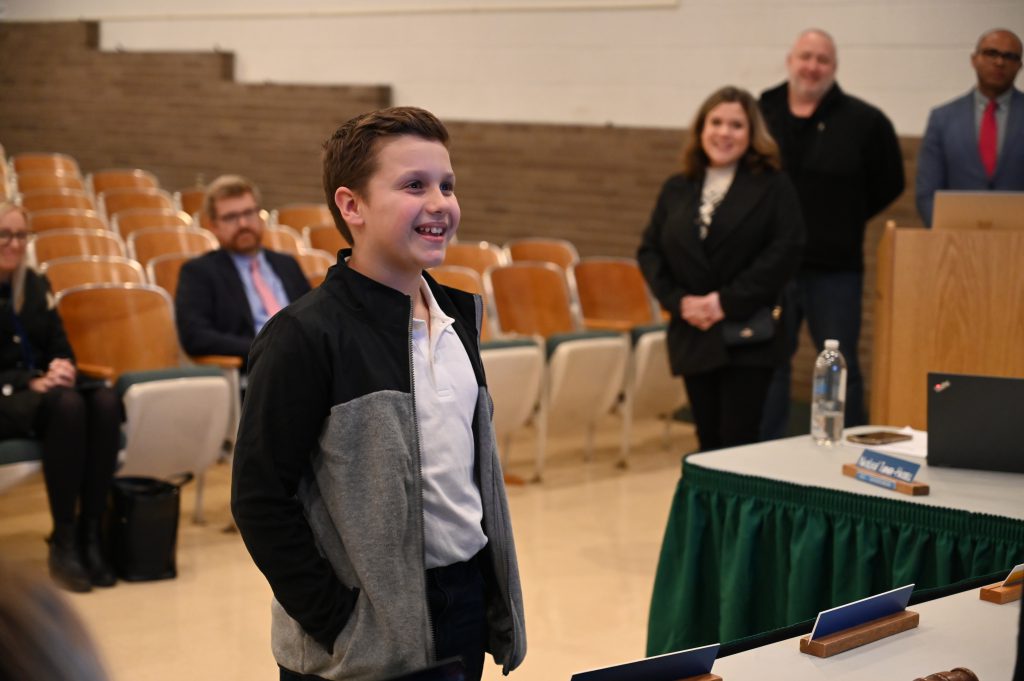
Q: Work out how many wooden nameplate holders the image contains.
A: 4